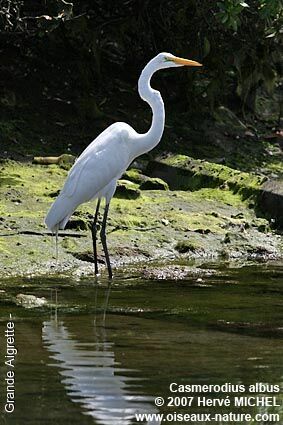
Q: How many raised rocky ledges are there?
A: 1